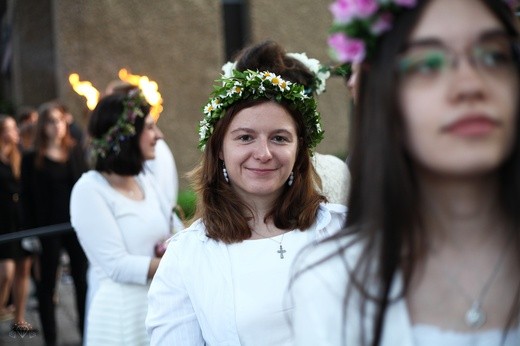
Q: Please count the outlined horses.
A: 0